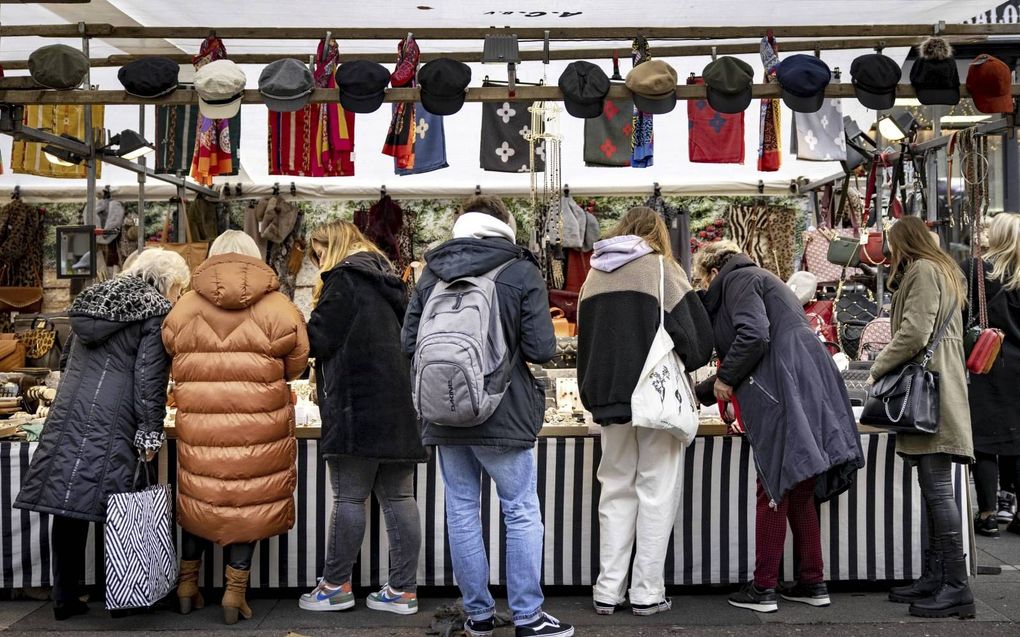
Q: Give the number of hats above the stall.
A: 13